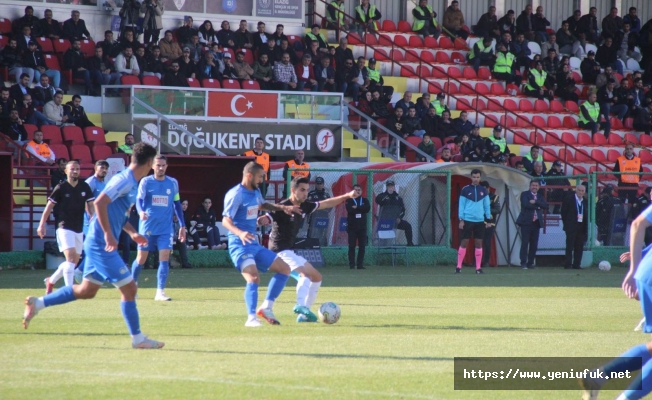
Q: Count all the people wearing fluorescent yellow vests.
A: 13